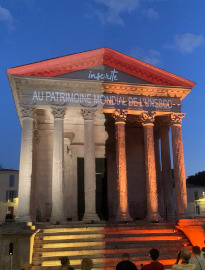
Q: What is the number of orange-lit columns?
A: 3